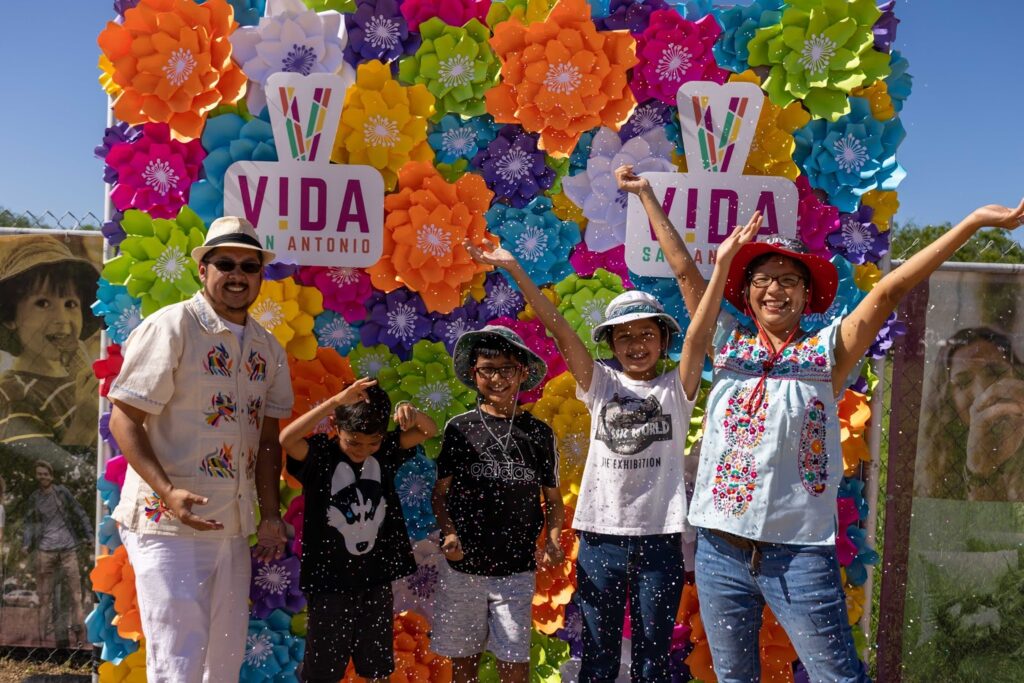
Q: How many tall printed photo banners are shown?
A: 2